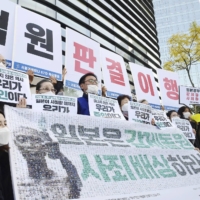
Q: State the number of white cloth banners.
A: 1